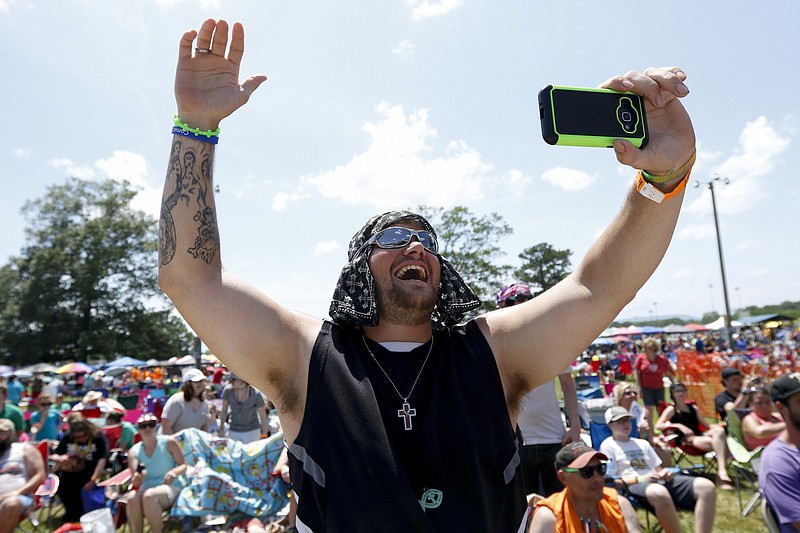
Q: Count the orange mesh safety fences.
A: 1